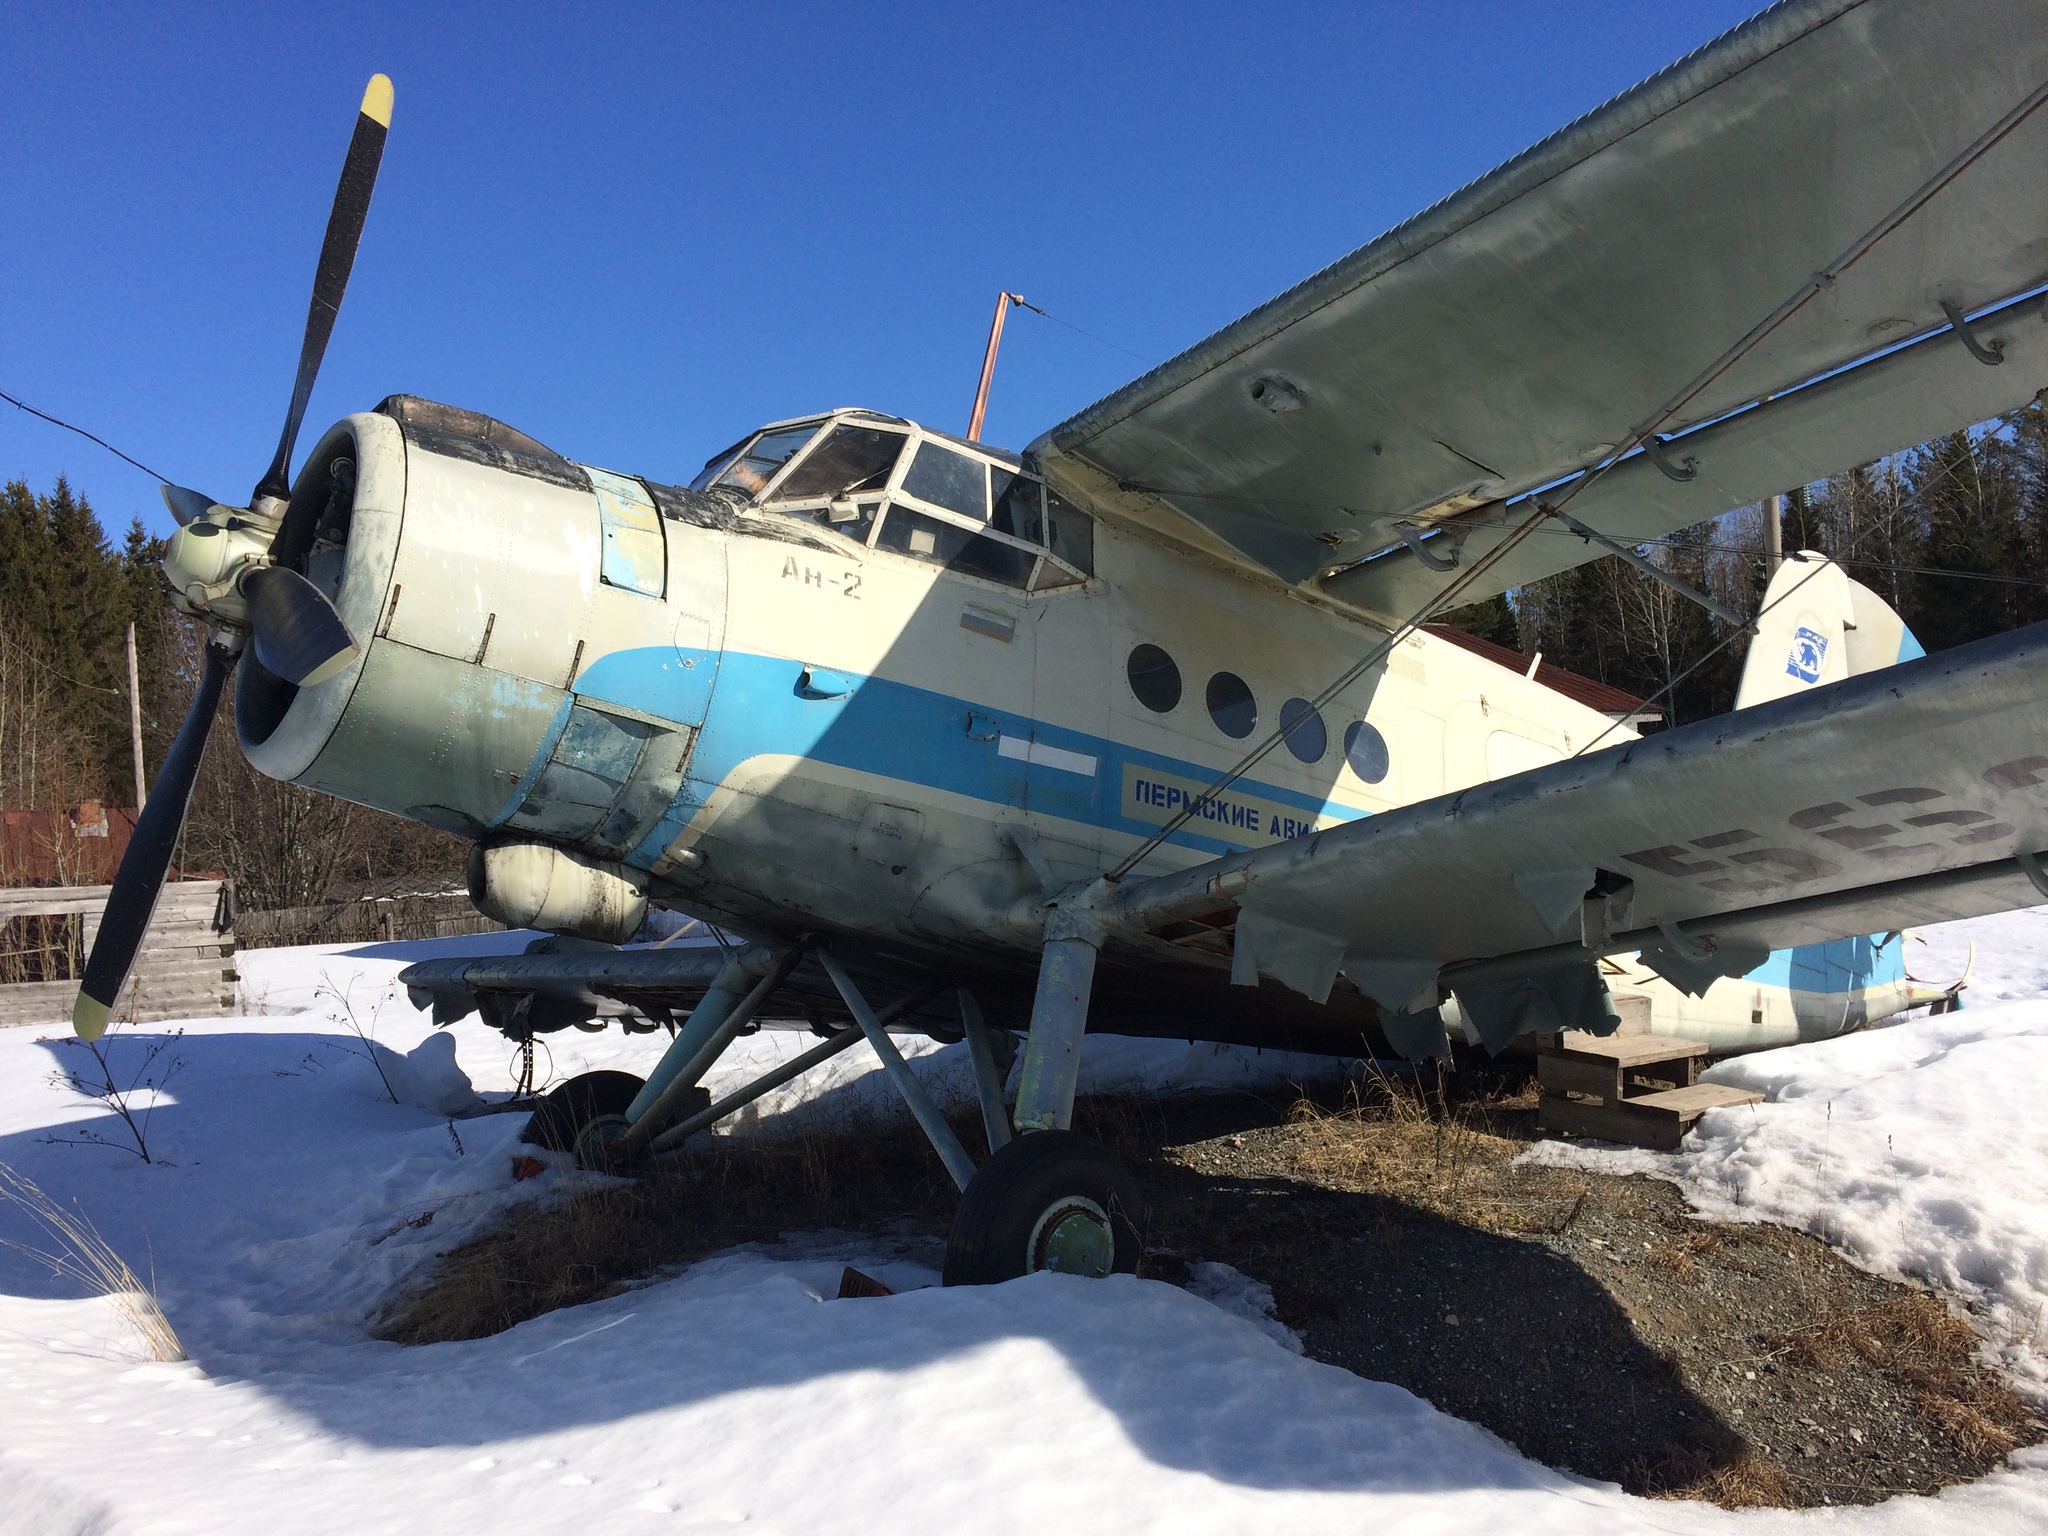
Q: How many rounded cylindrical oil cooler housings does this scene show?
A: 1